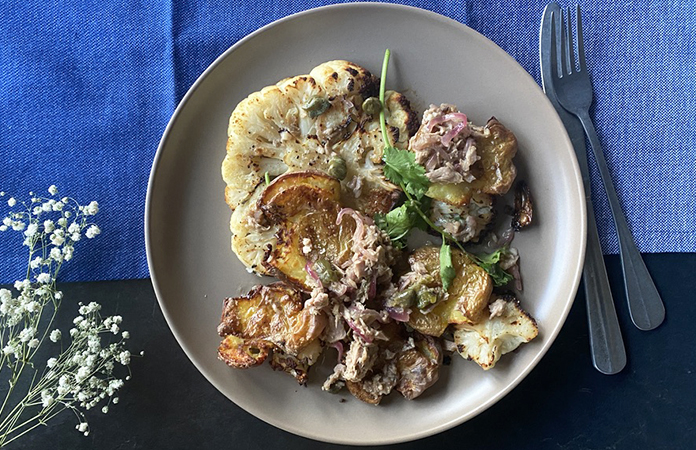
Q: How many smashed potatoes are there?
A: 5